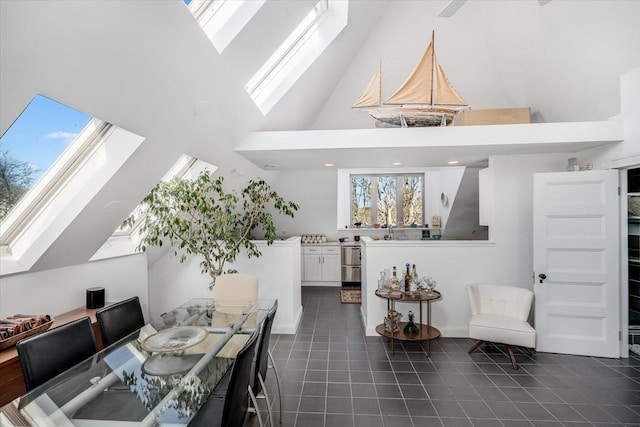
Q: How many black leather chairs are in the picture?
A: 4